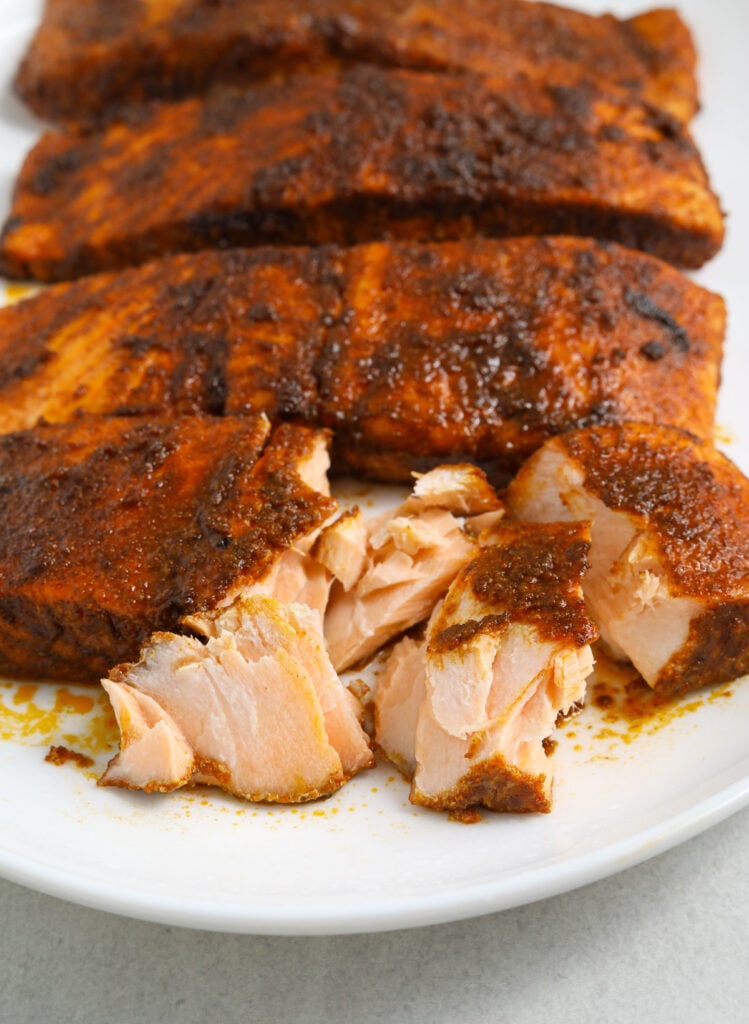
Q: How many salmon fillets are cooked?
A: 4